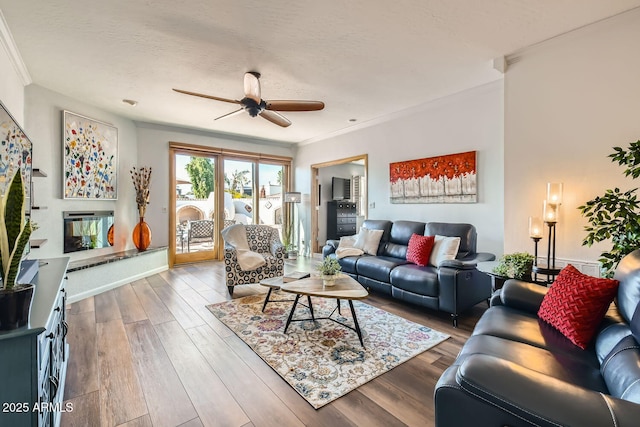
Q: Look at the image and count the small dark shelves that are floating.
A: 3